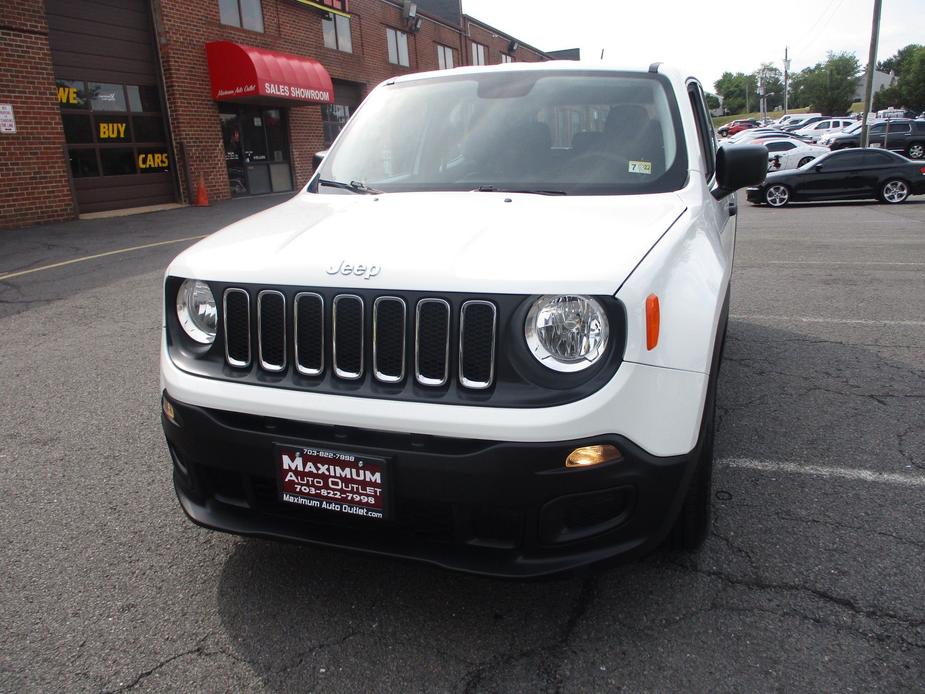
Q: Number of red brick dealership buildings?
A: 1